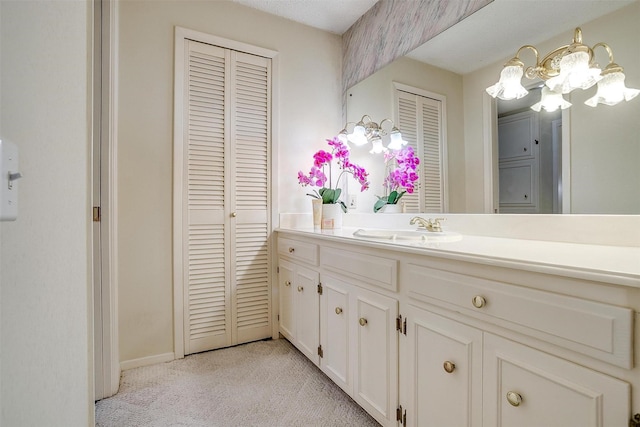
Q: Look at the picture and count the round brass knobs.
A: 9